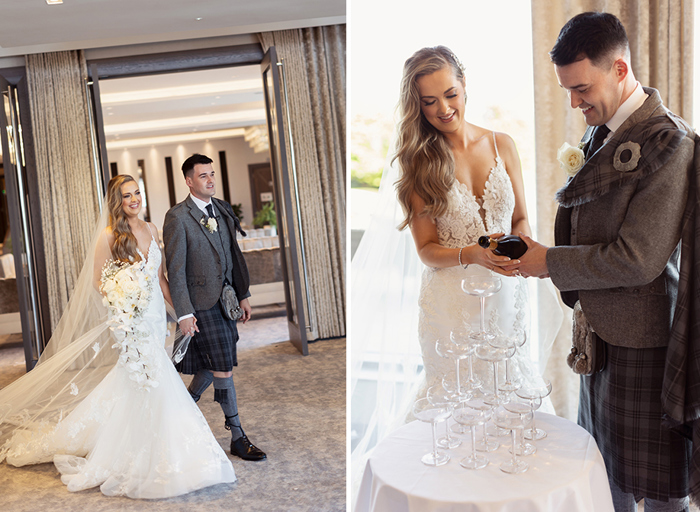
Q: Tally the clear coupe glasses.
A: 14